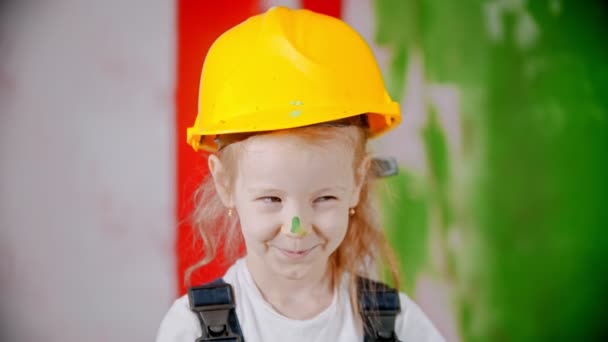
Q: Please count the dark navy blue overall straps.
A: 2